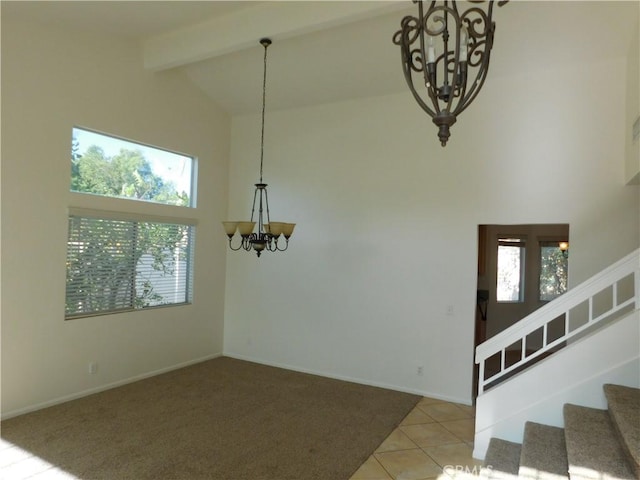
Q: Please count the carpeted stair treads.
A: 4